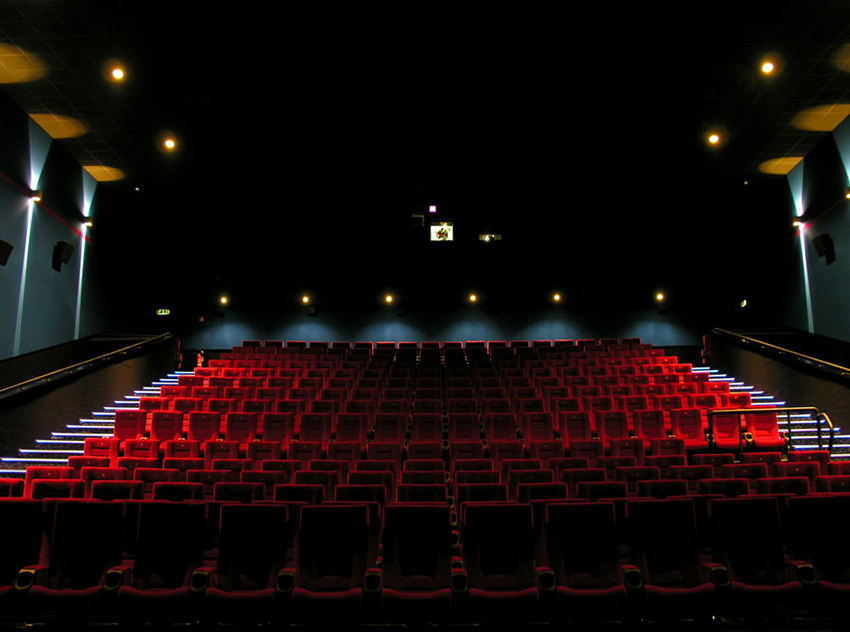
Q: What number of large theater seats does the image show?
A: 11